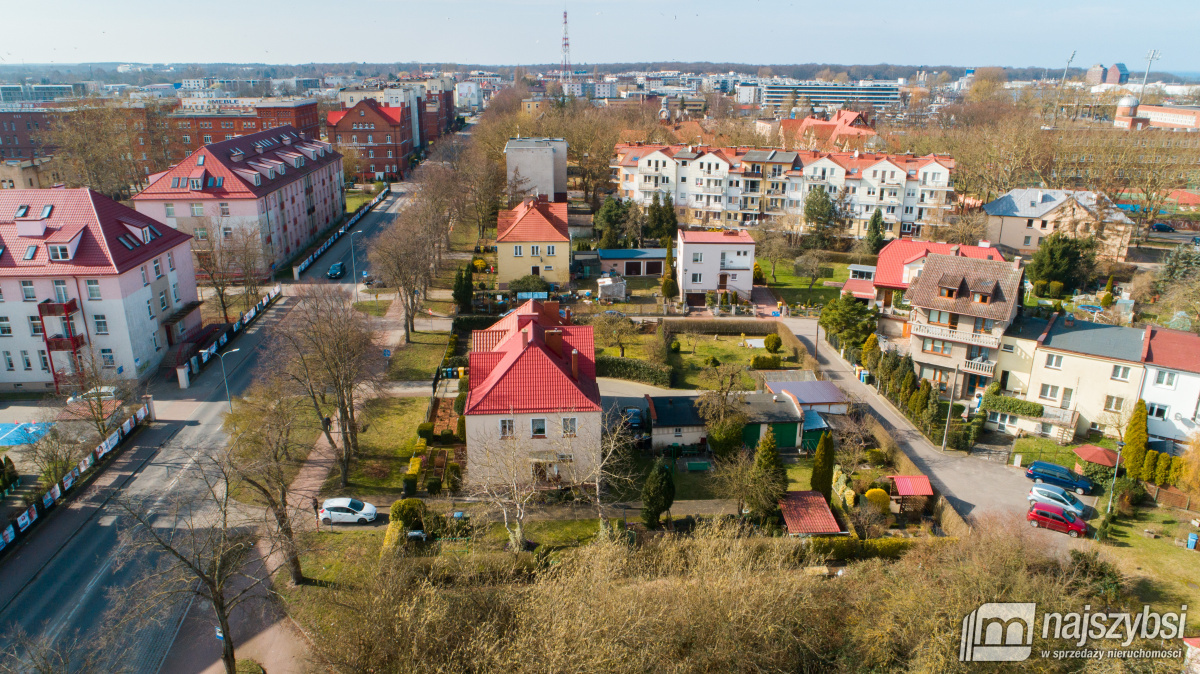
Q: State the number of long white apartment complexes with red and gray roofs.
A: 1